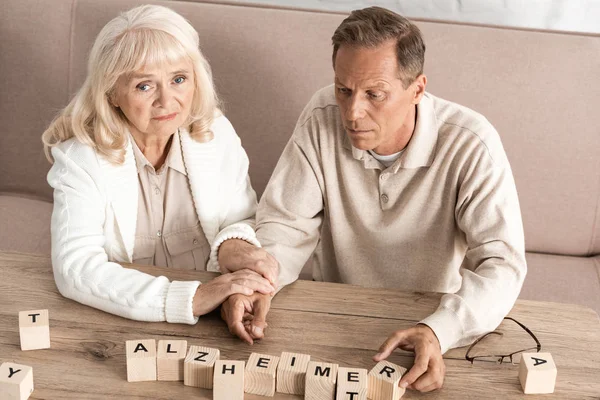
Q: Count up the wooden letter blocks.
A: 12